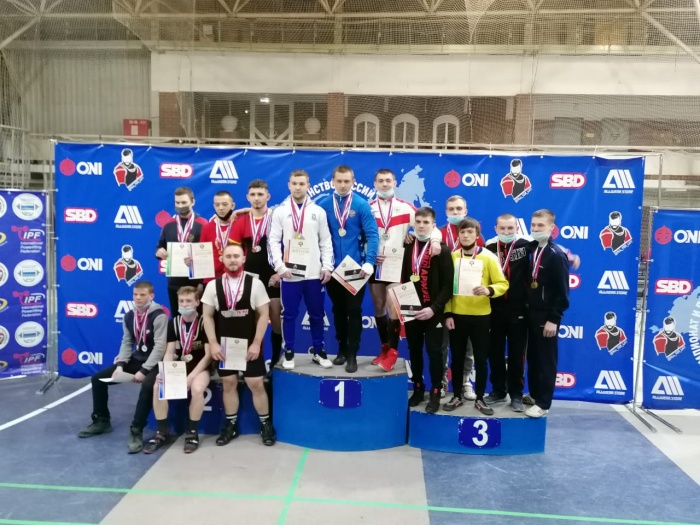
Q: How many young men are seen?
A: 14